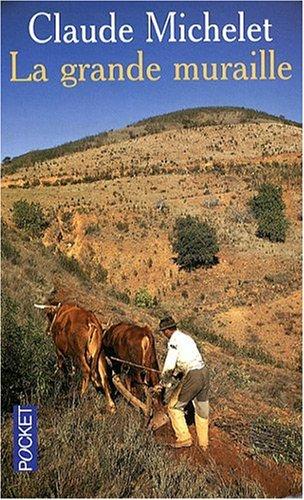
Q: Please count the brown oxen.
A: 2